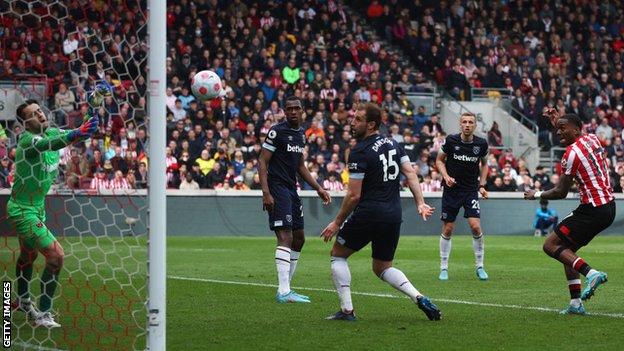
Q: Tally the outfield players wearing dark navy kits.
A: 3